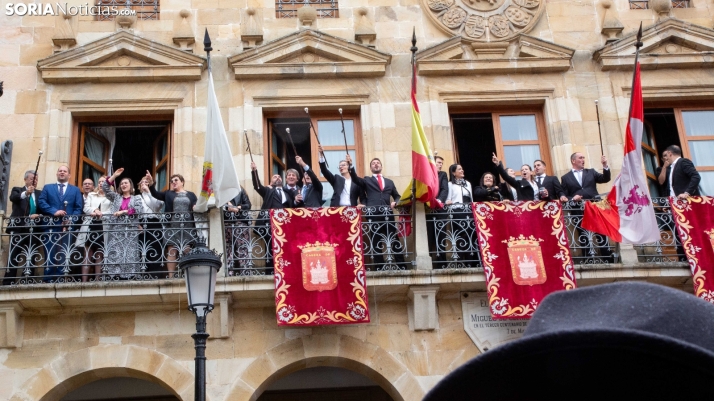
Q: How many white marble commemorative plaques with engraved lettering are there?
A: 1